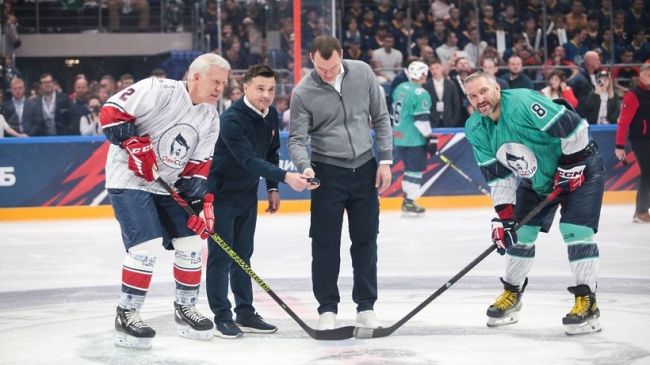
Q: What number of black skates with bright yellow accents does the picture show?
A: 2